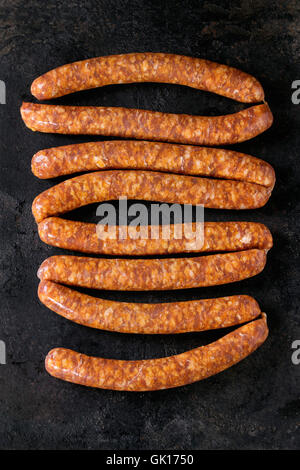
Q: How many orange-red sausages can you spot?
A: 8